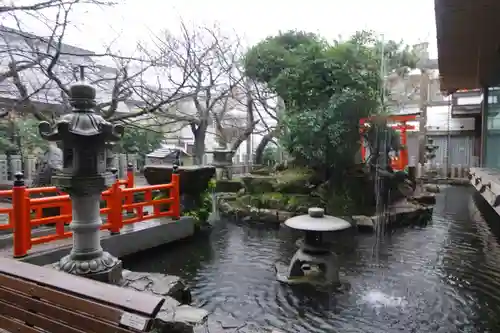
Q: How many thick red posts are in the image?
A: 4